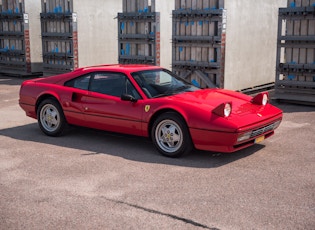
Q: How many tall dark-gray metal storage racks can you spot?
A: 5